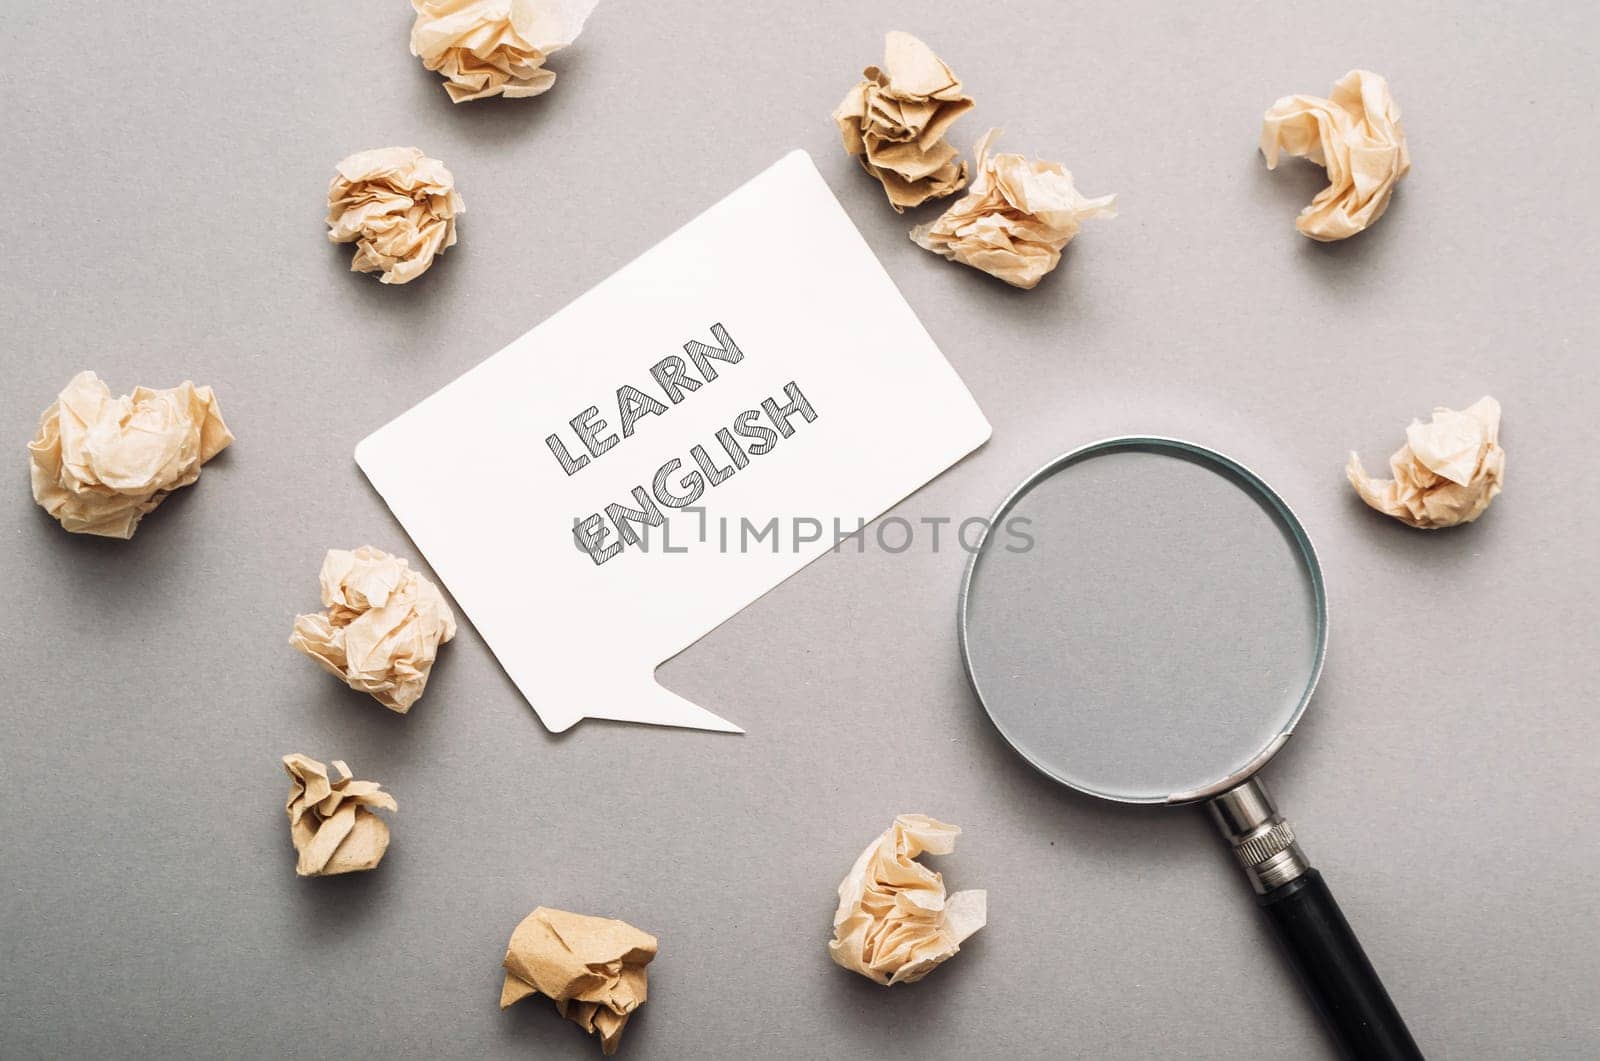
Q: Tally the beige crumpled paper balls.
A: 11